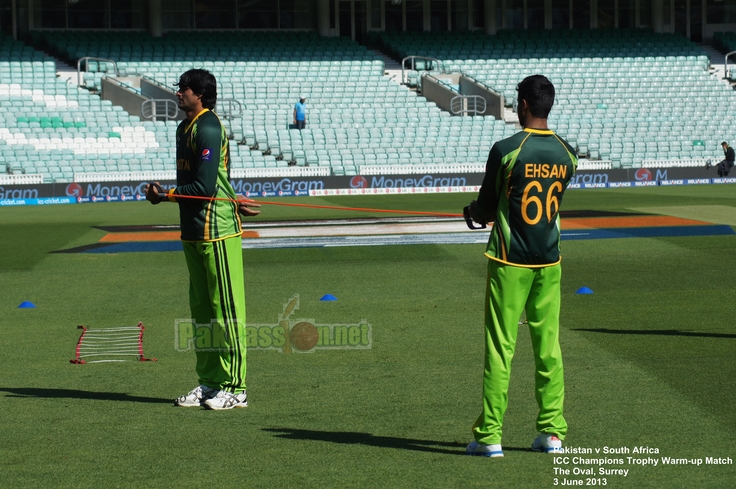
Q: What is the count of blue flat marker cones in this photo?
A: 3